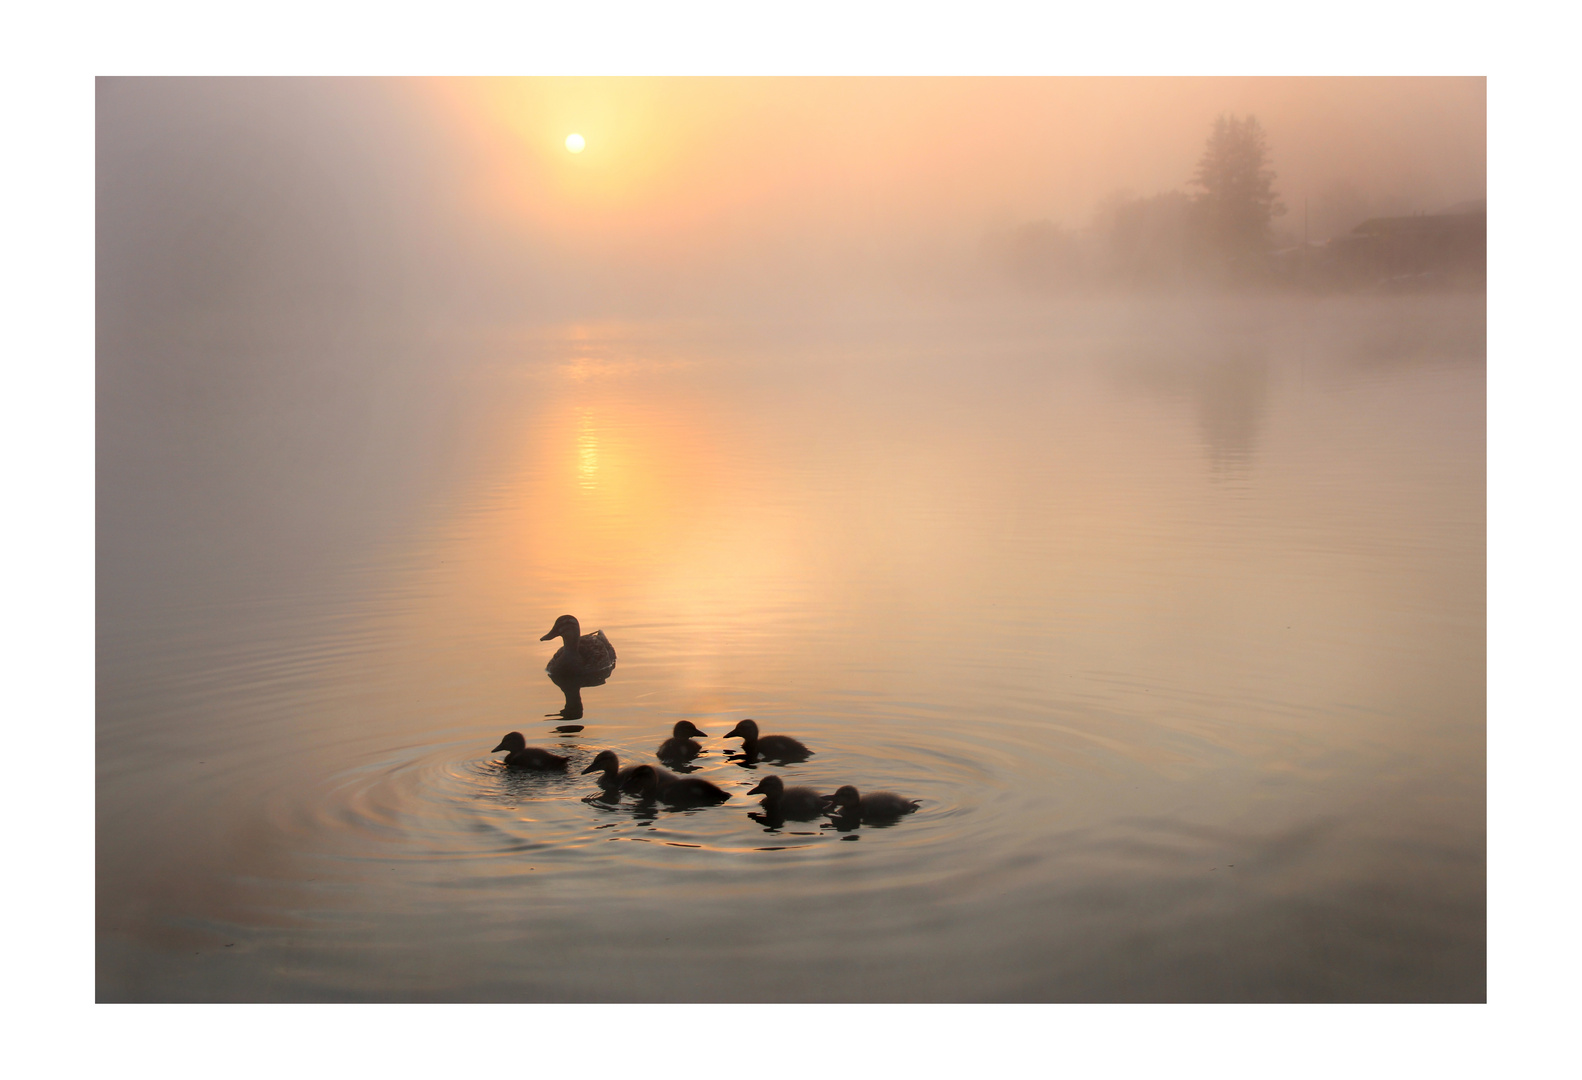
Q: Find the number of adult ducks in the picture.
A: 1